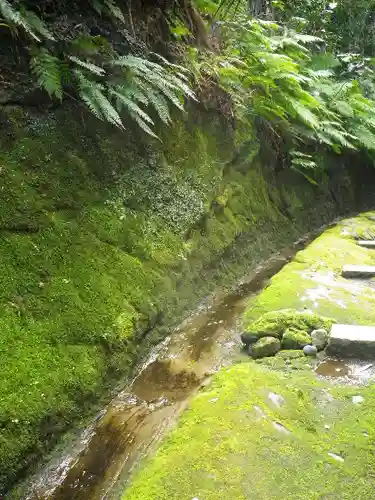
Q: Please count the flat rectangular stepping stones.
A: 3